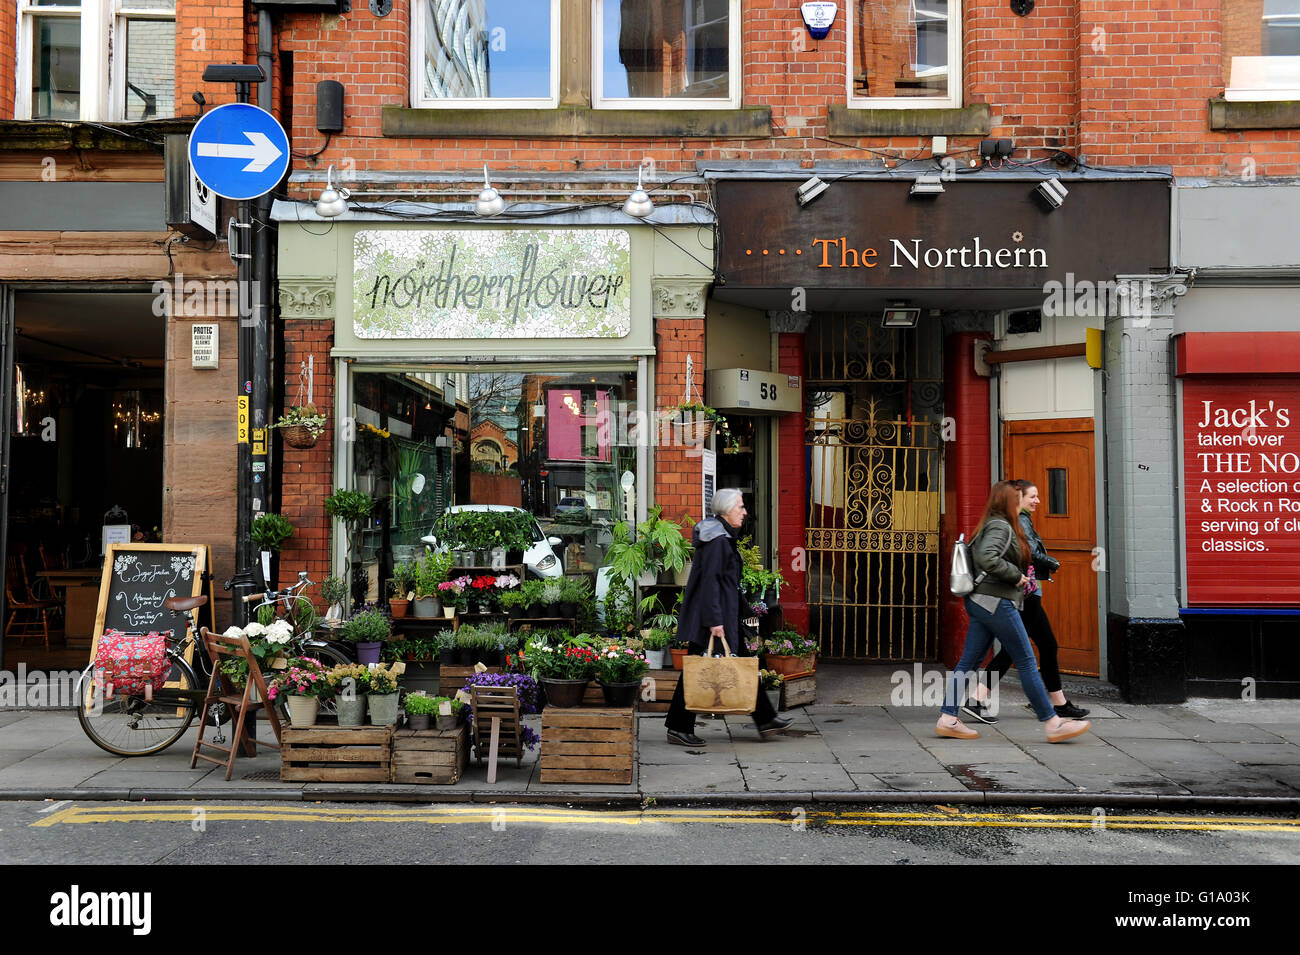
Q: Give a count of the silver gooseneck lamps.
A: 3